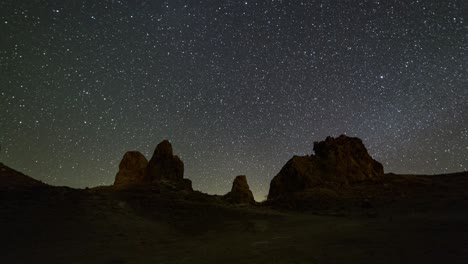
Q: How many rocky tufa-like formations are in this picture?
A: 4